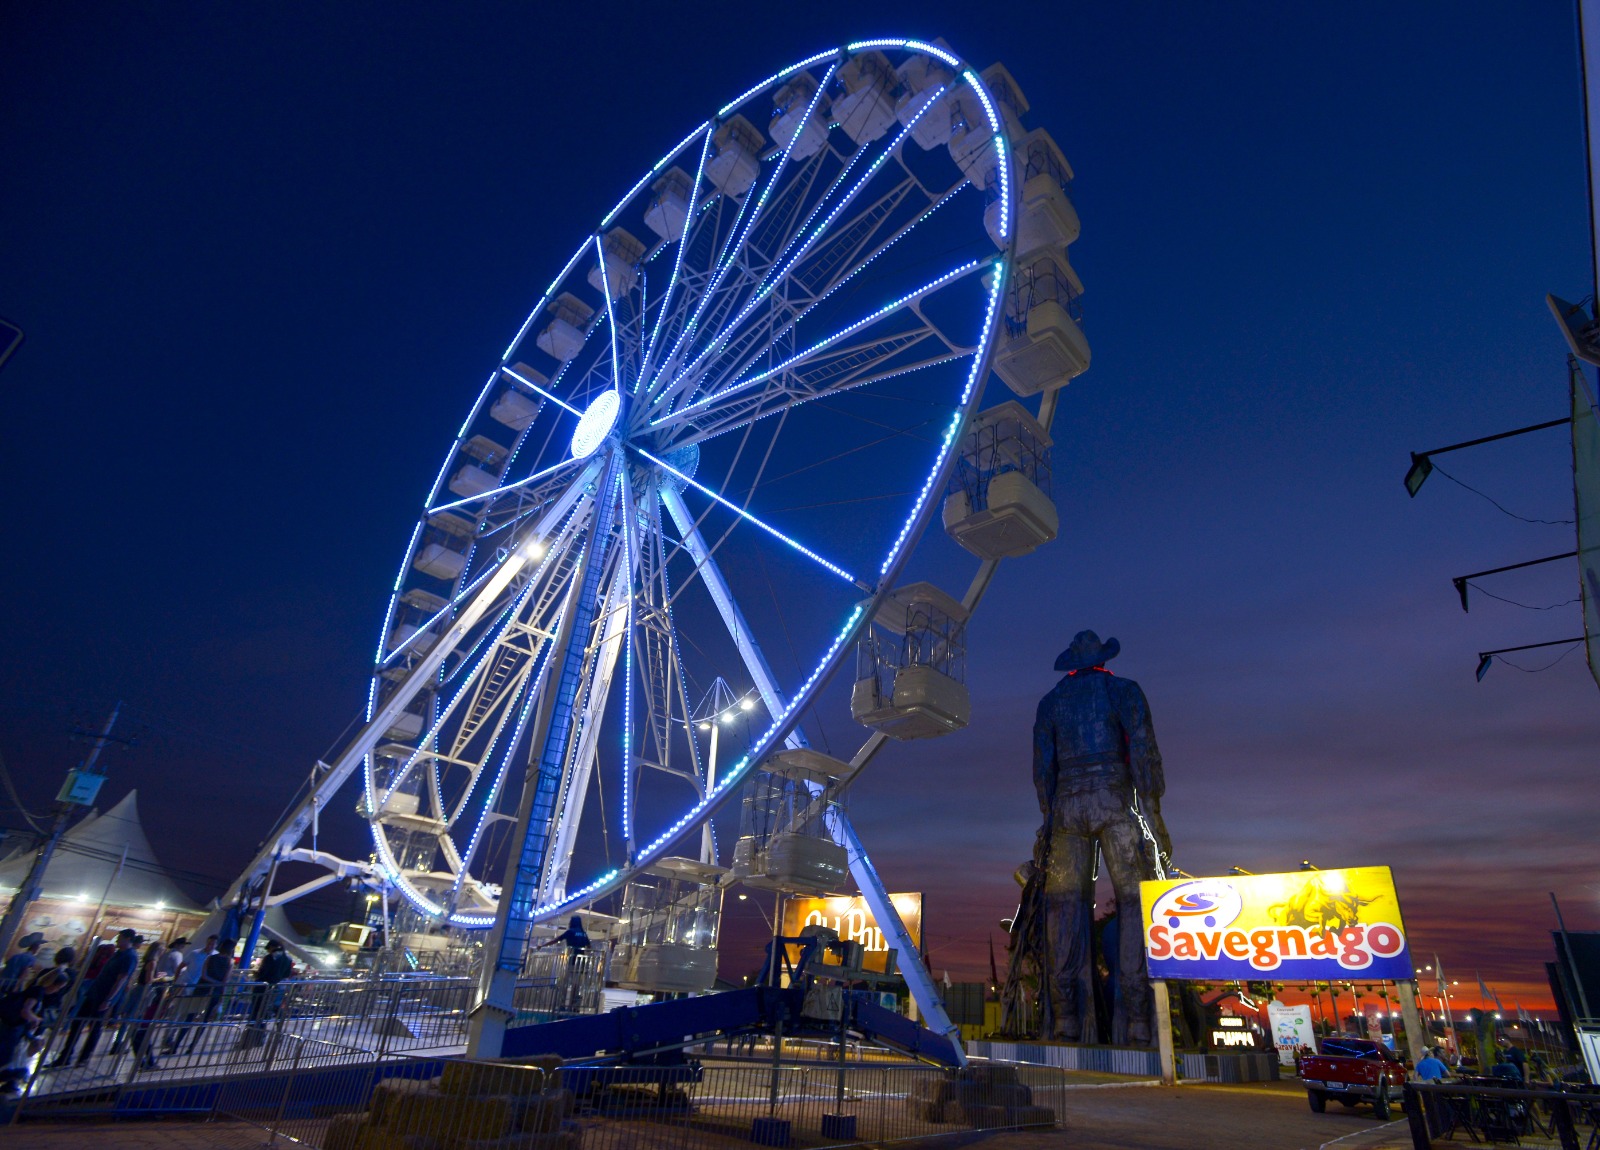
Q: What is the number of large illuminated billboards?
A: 2